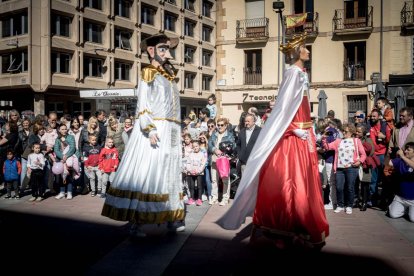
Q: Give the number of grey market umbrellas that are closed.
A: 3